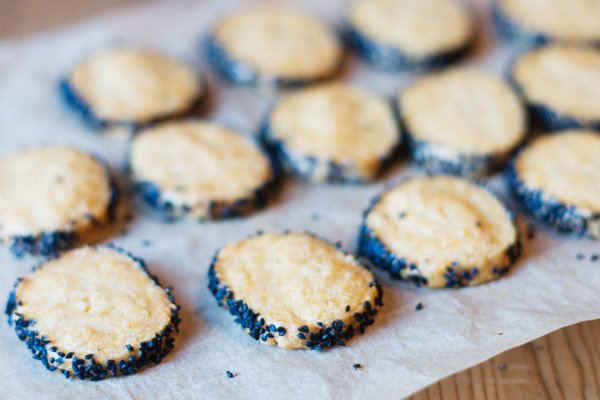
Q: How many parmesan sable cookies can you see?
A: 13